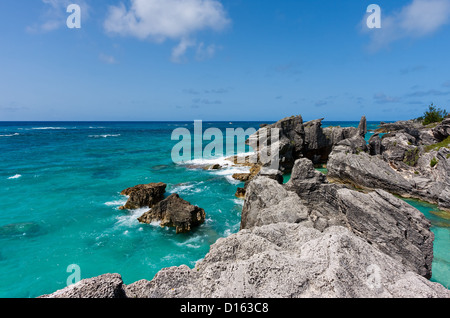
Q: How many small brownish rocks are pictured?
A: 2